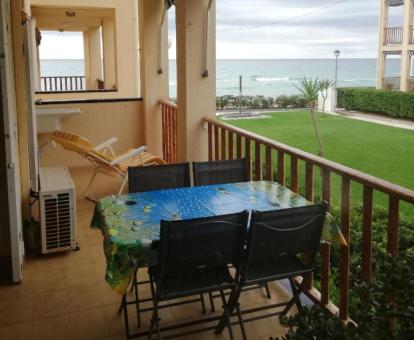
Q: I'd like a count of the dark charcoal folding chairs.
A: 4